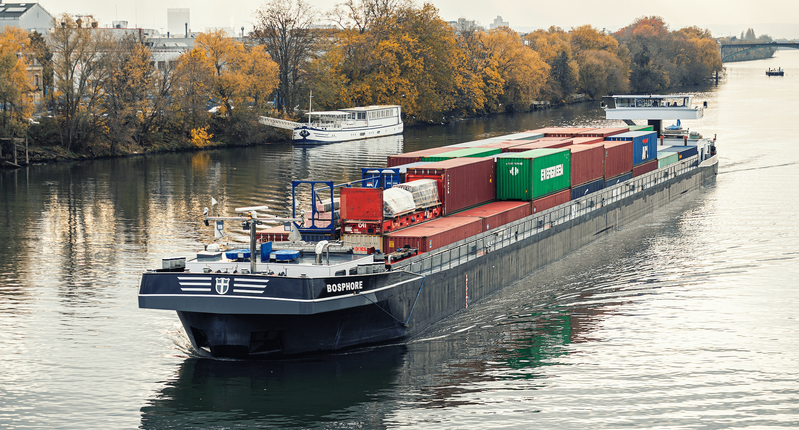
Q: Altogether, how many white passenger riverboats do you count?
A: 1